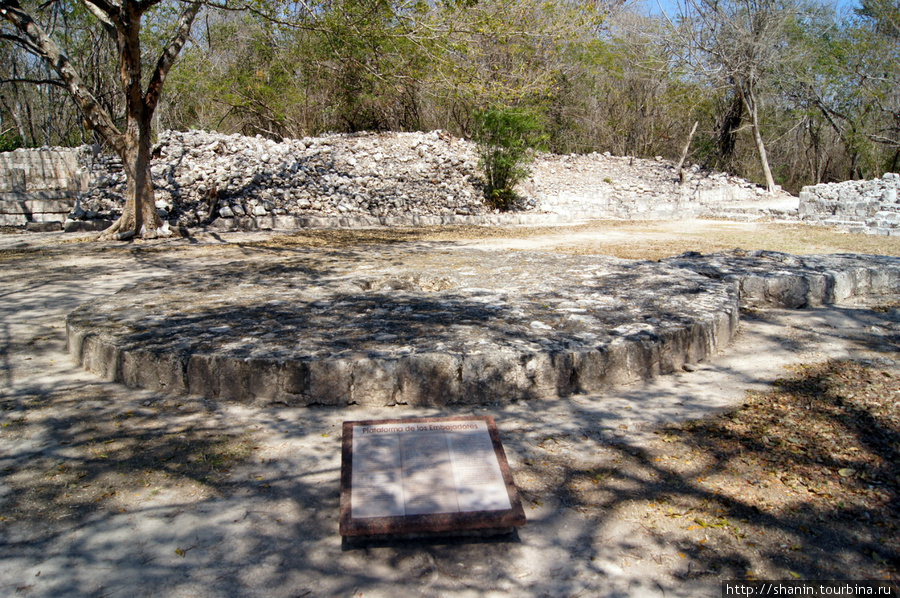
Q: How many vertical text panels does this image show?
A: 3